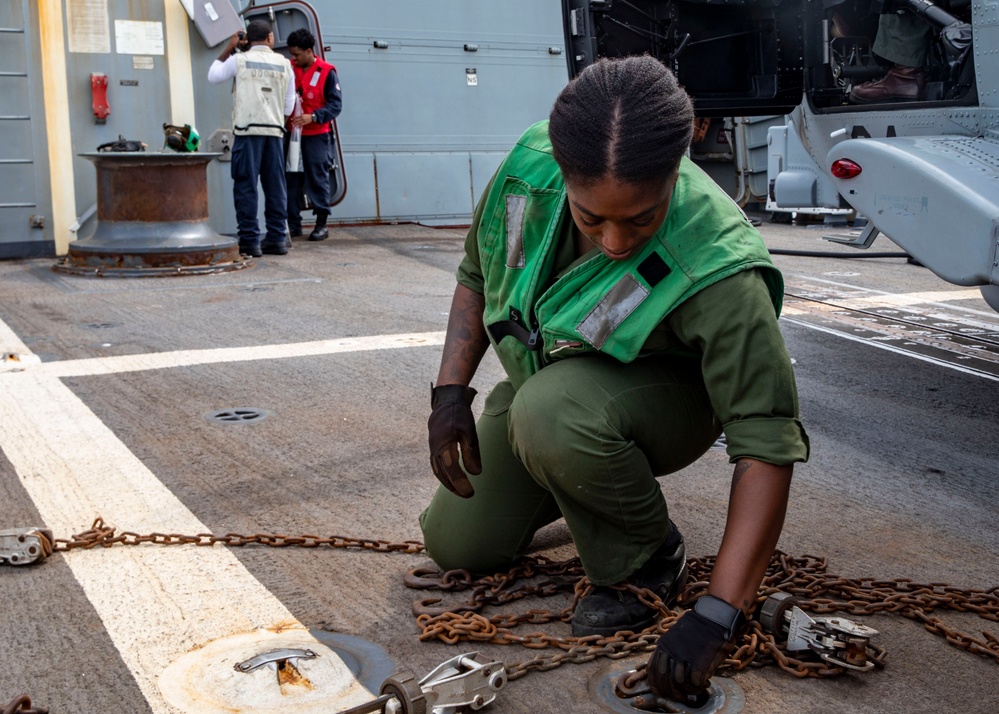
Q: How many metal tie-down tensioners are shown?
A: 3